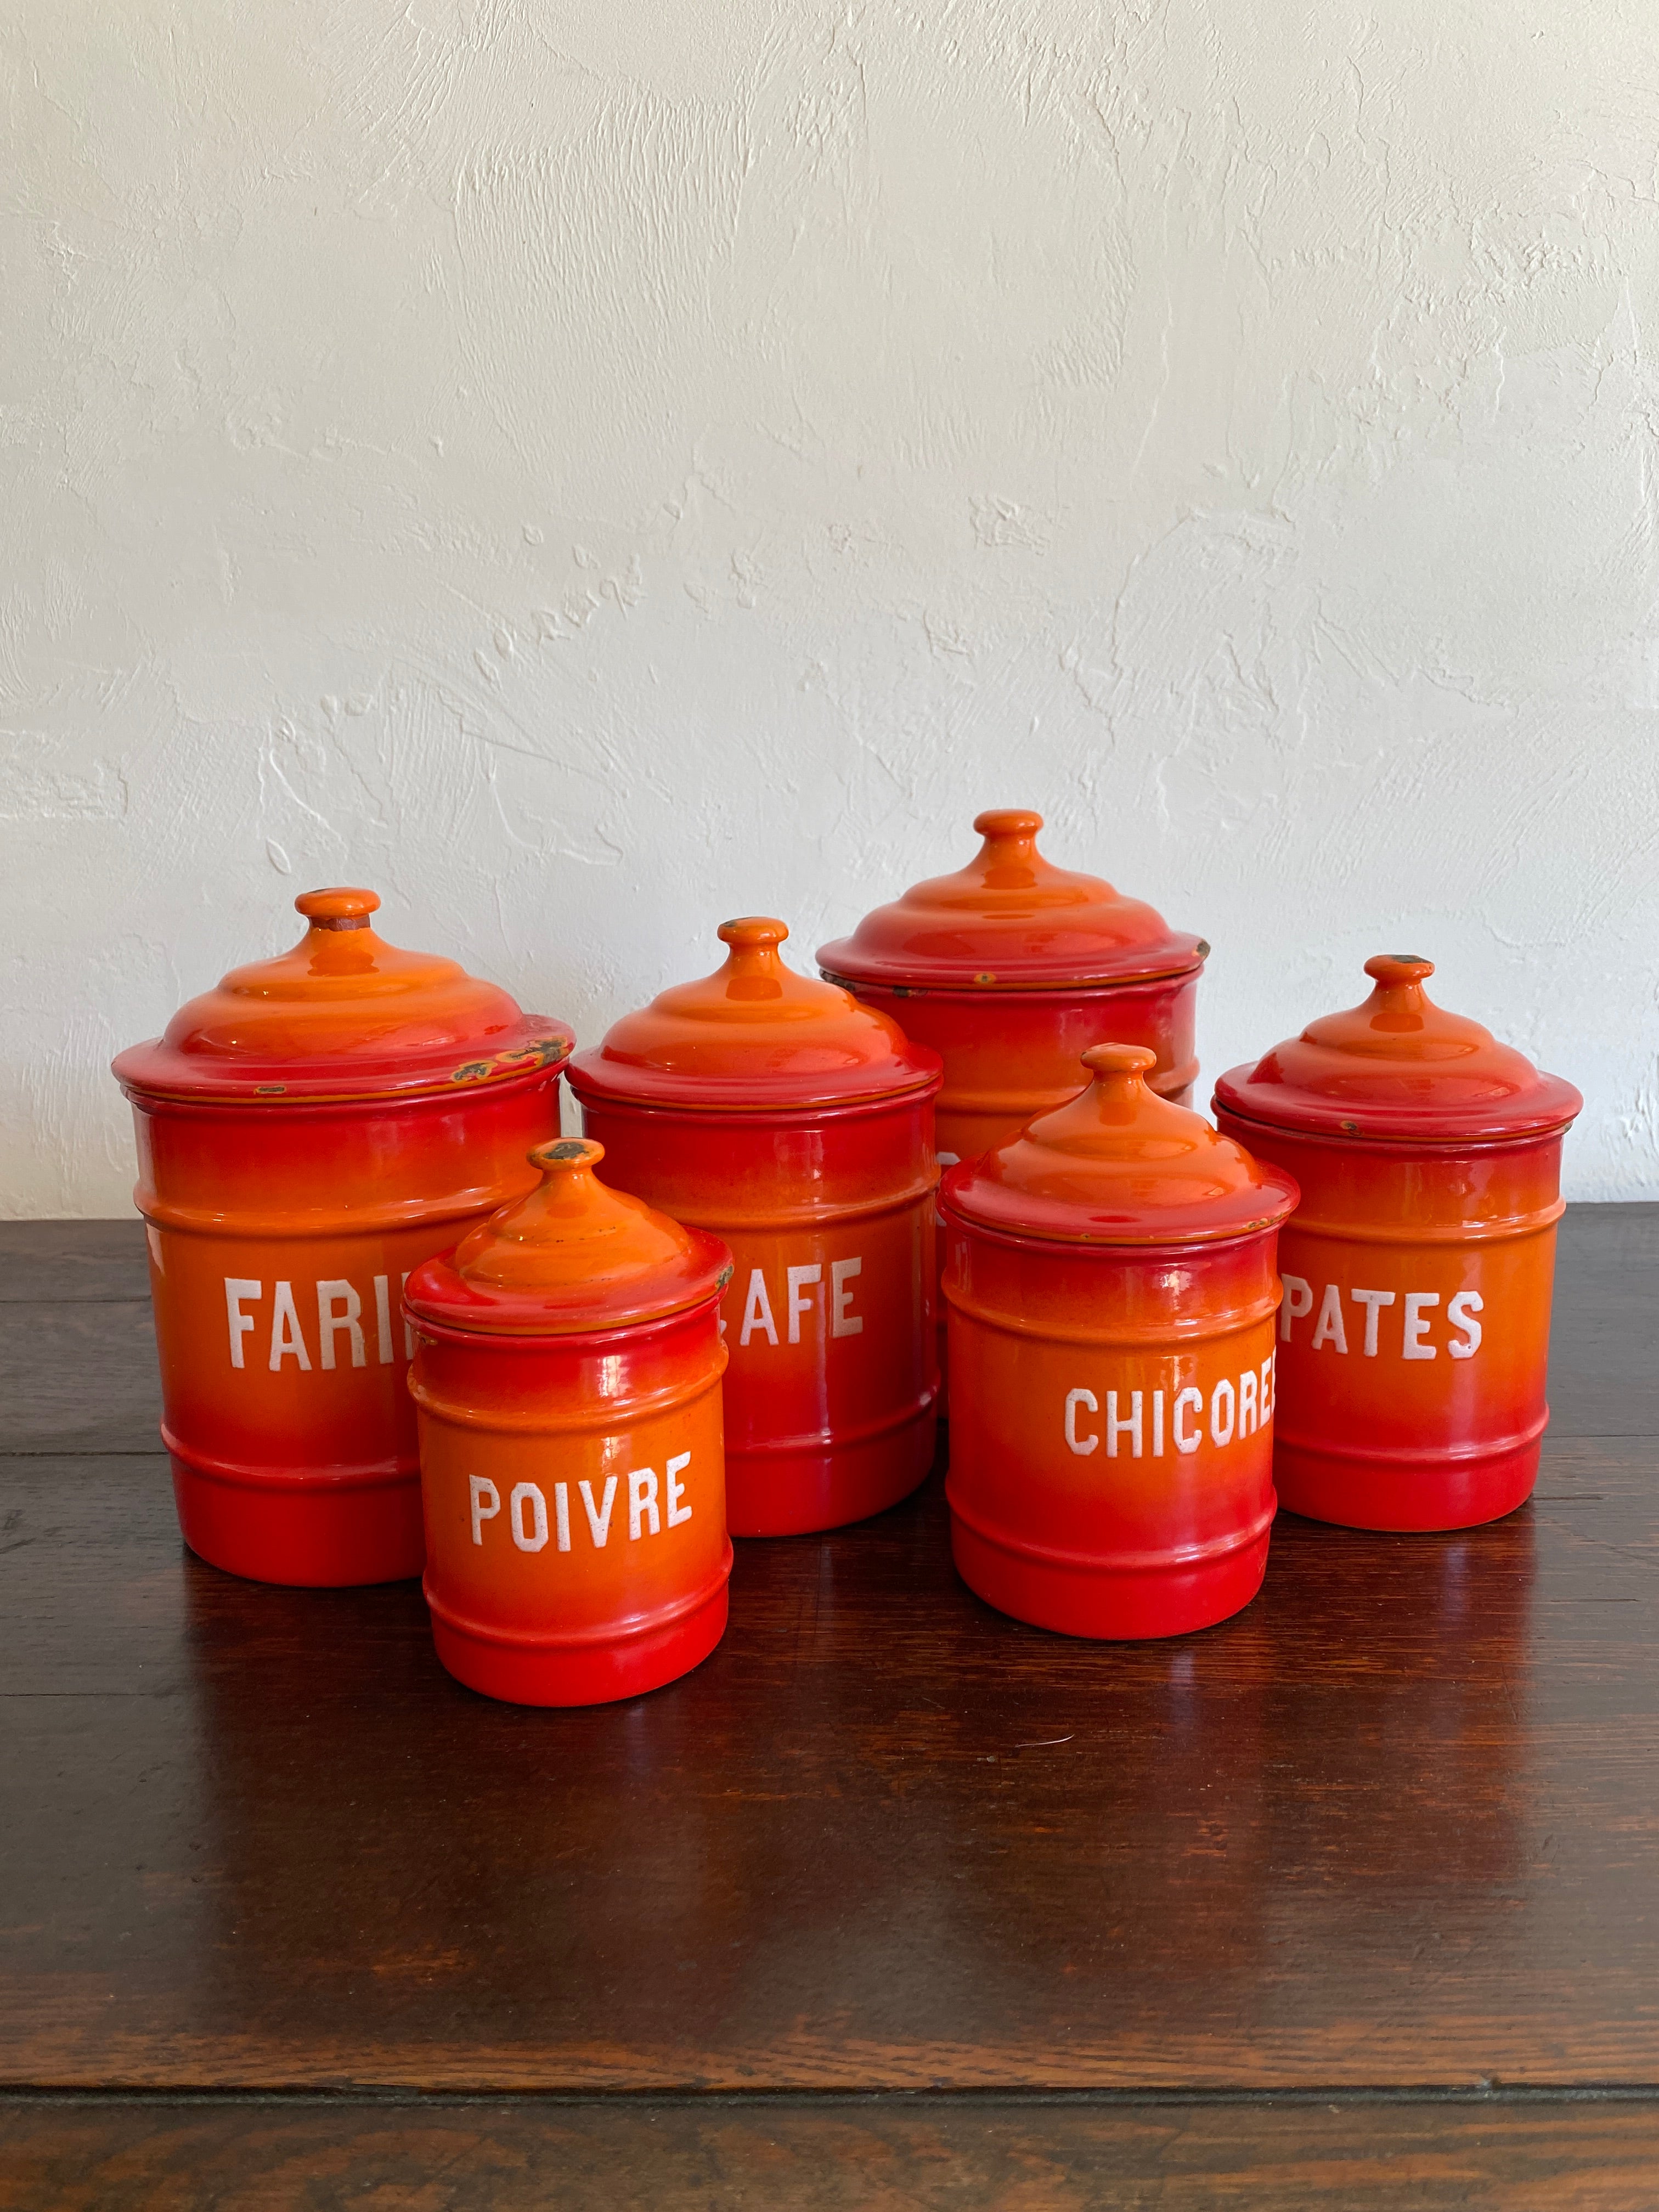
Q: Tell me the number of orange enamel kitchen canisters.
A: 6